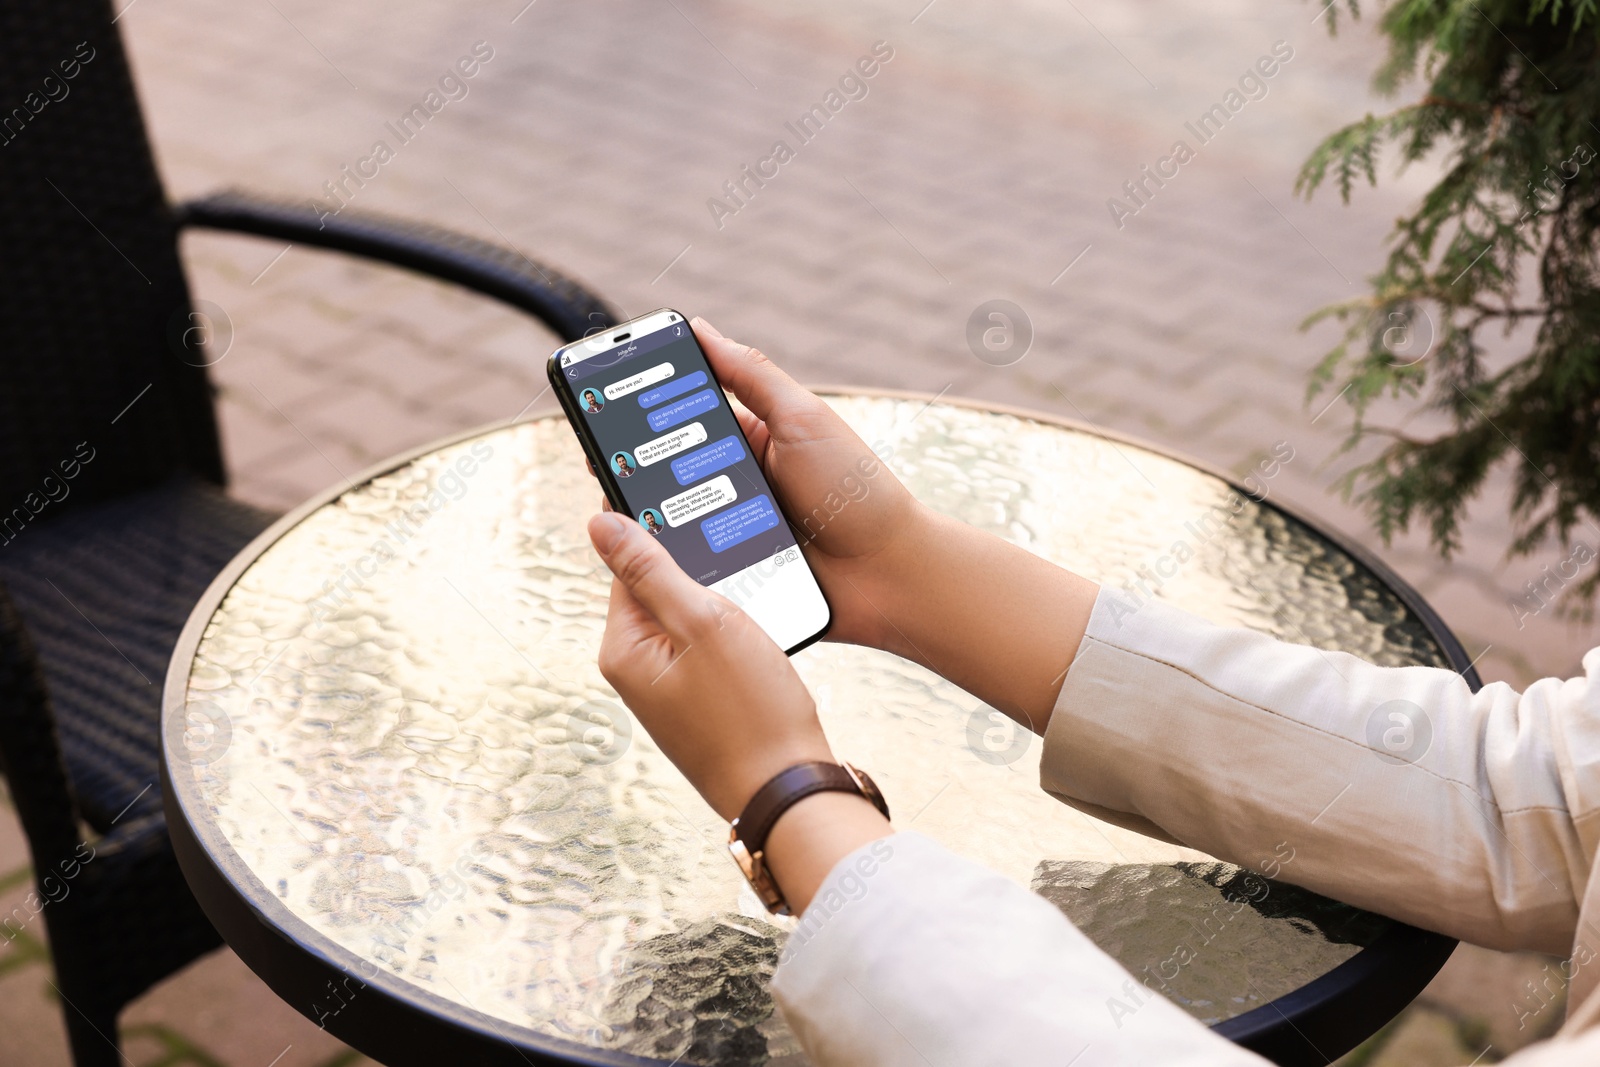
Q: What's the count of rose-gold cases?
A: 1